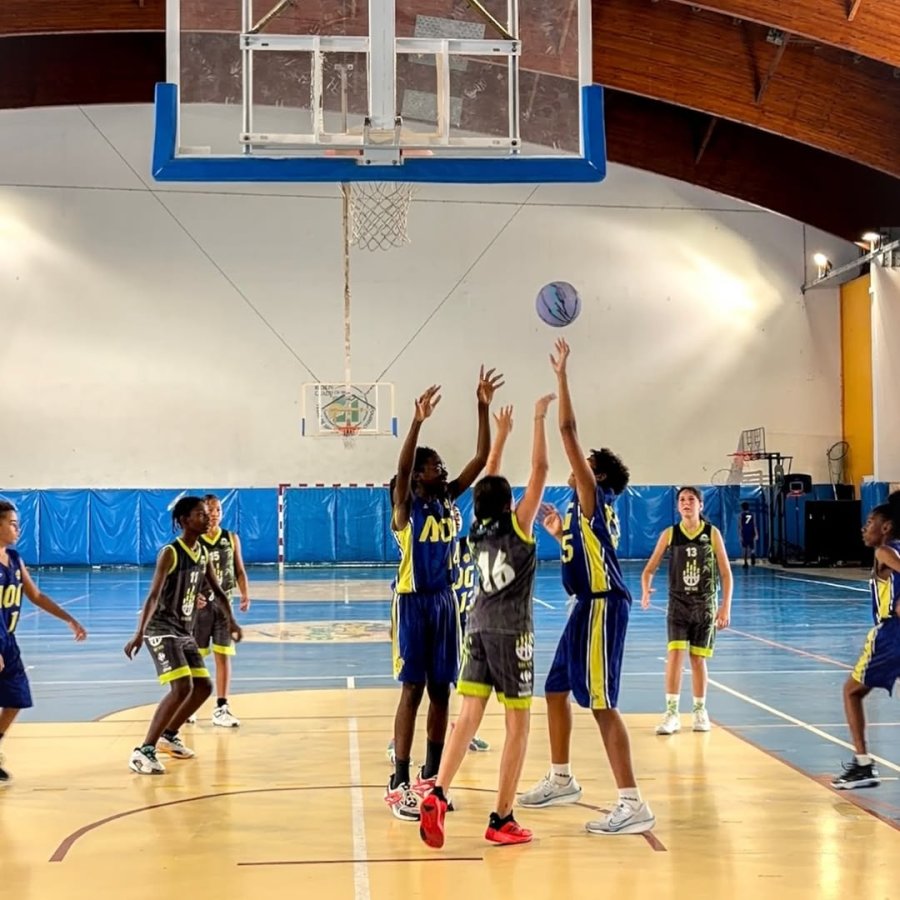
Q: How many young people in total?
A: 10